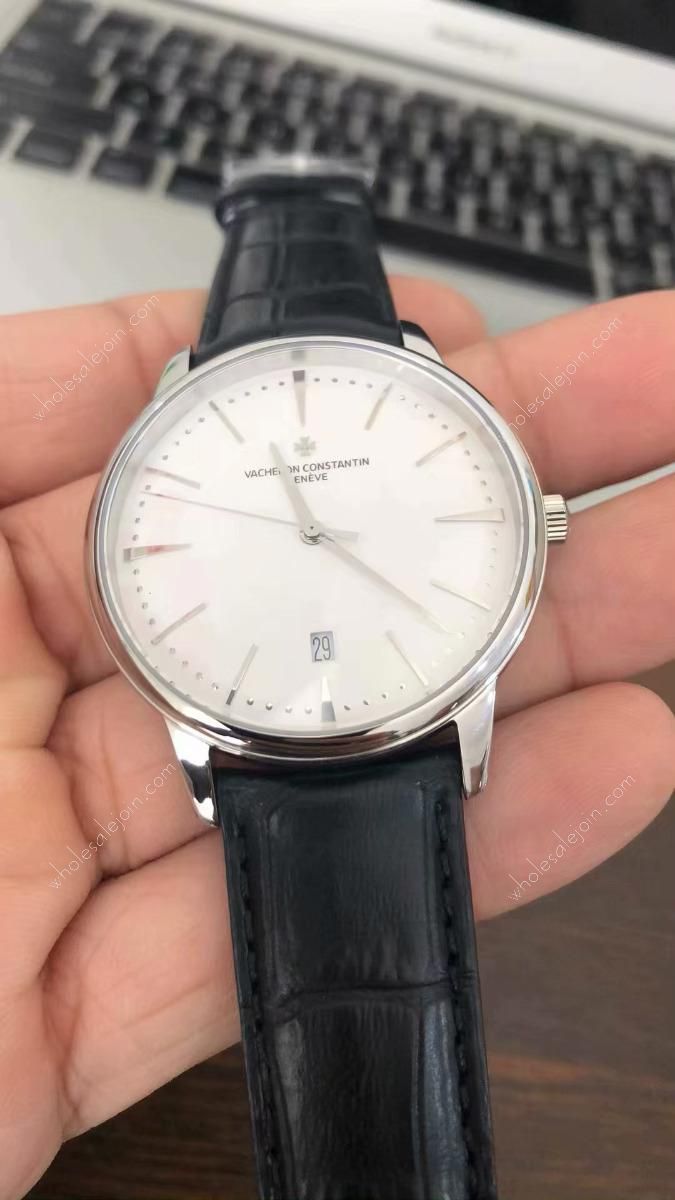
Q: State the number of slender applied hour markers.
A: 12